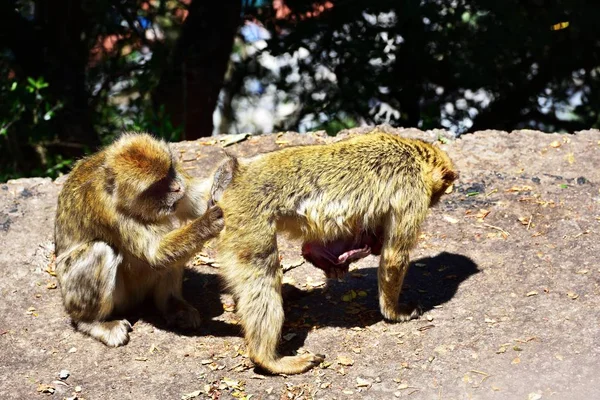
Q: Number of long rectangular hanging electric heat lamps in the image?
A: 0